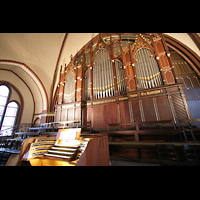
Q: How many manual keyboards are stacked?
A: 4